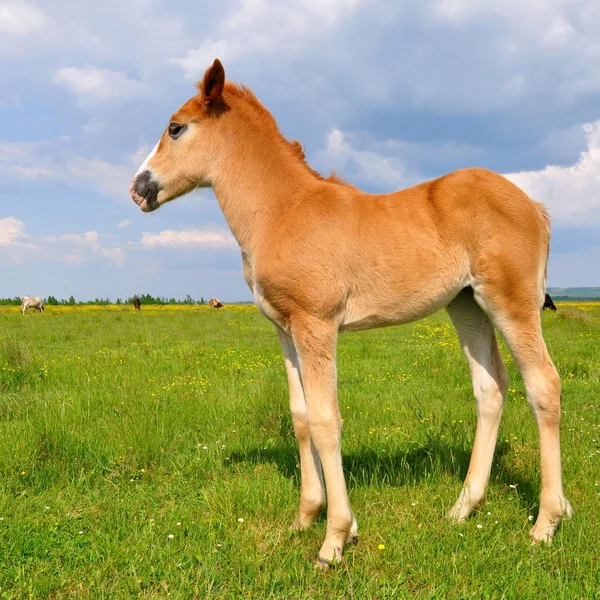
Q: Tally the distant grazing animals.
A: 4